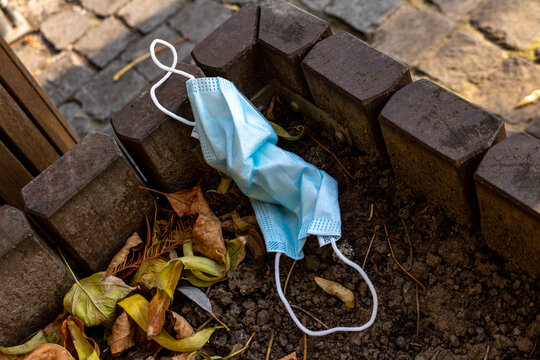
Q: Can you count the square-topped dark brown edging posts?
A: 8